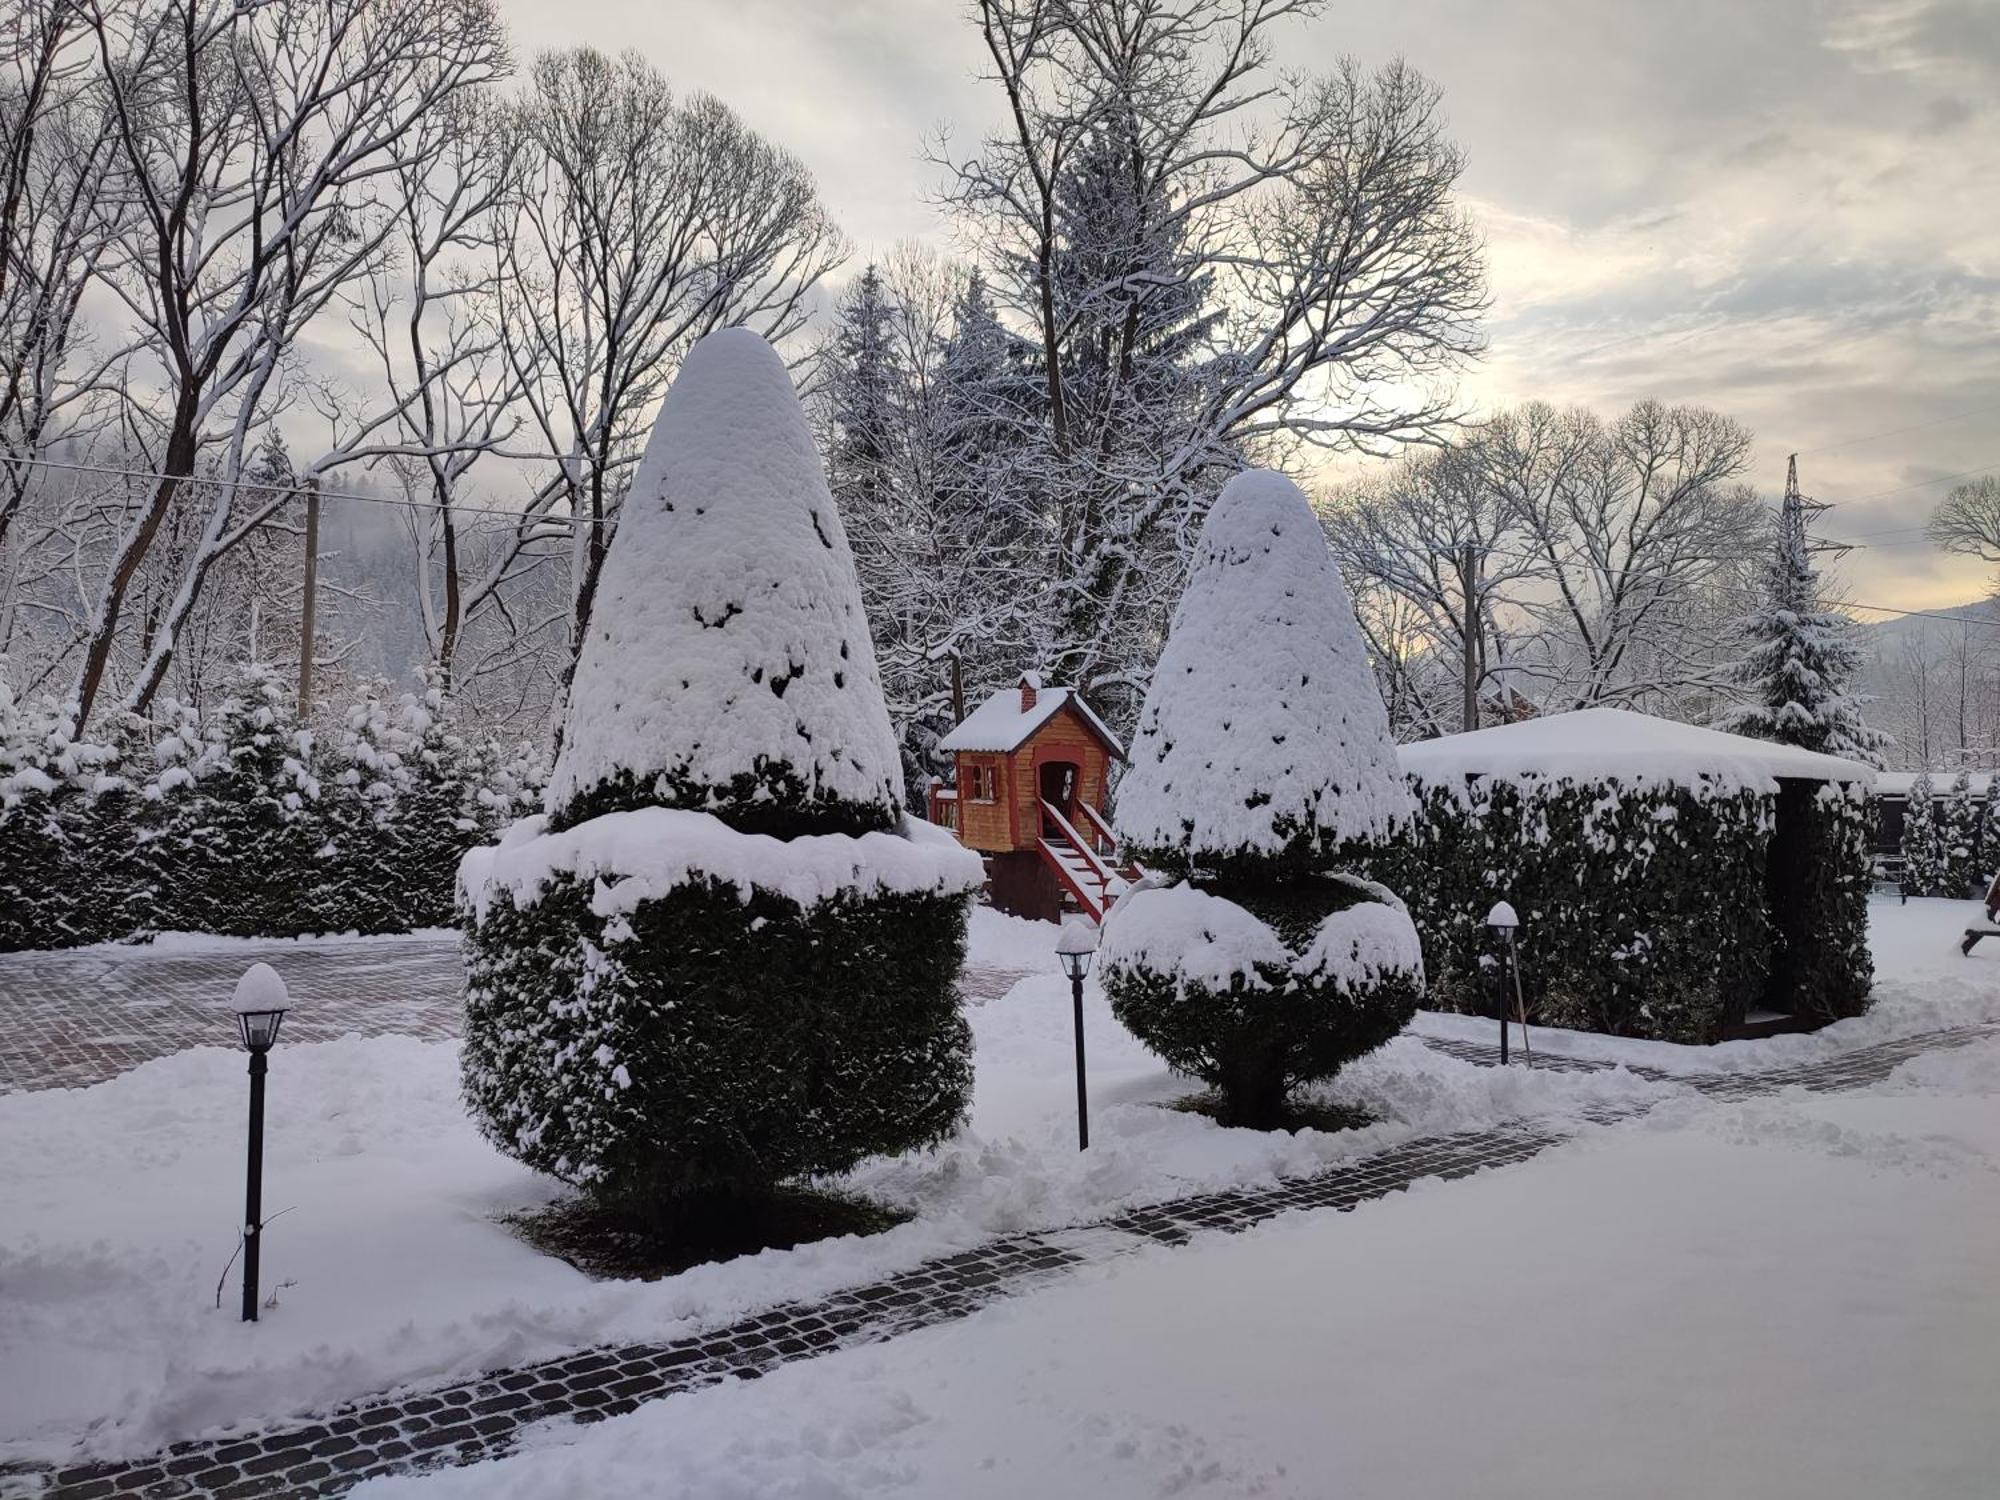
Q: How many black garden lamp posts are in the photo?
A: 3